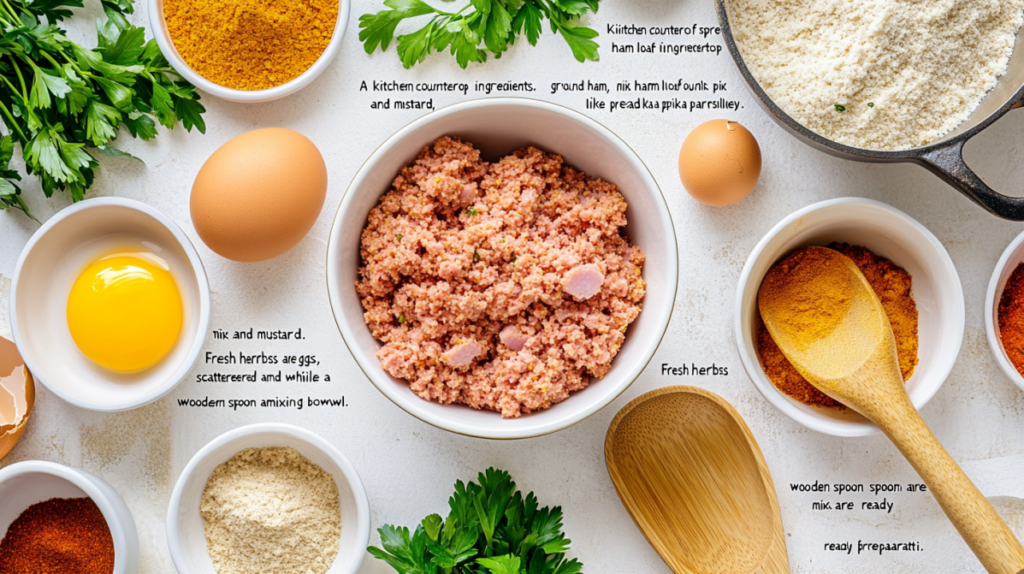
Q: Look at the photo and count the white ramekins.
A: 6